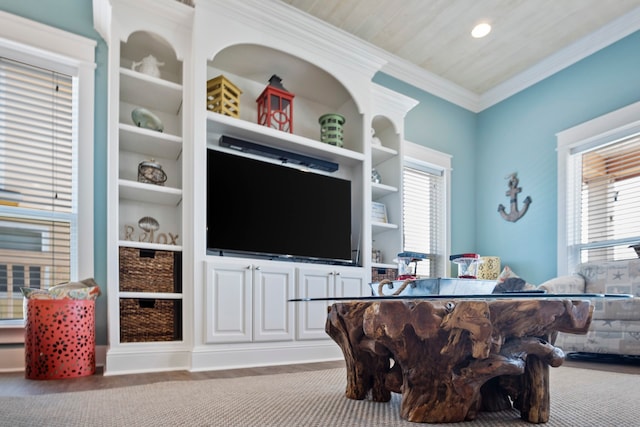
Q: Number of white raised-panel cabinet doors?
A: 4